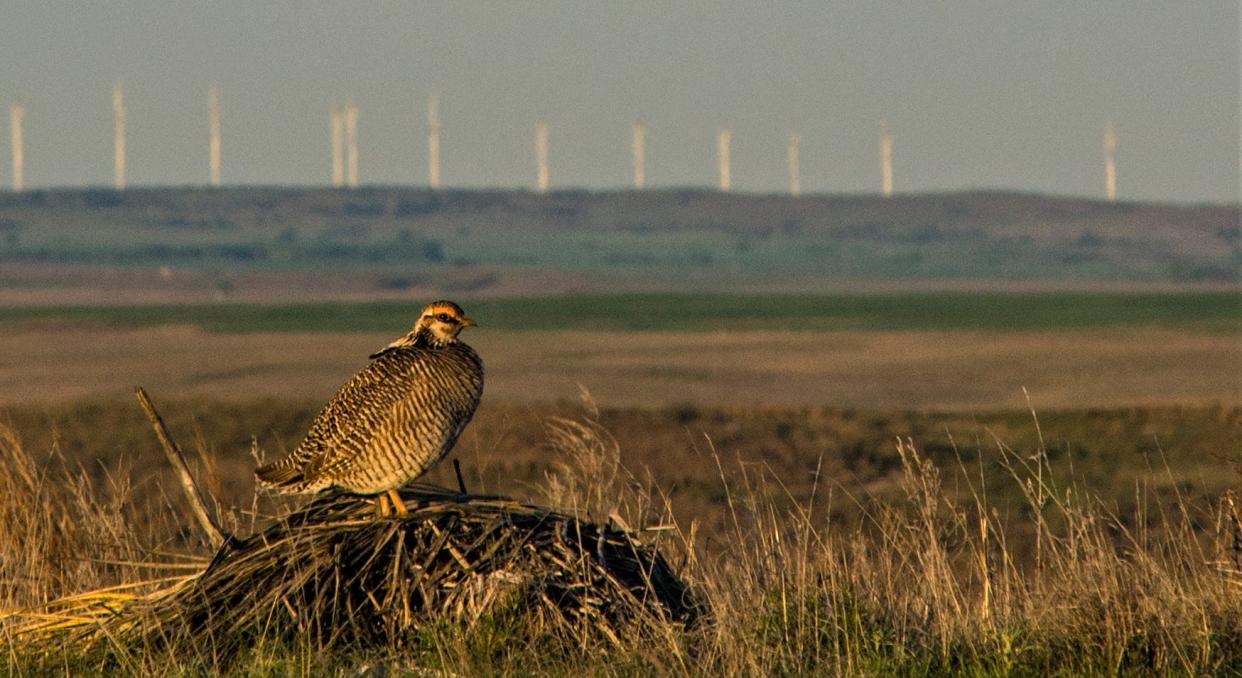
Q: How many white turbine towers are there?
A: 12